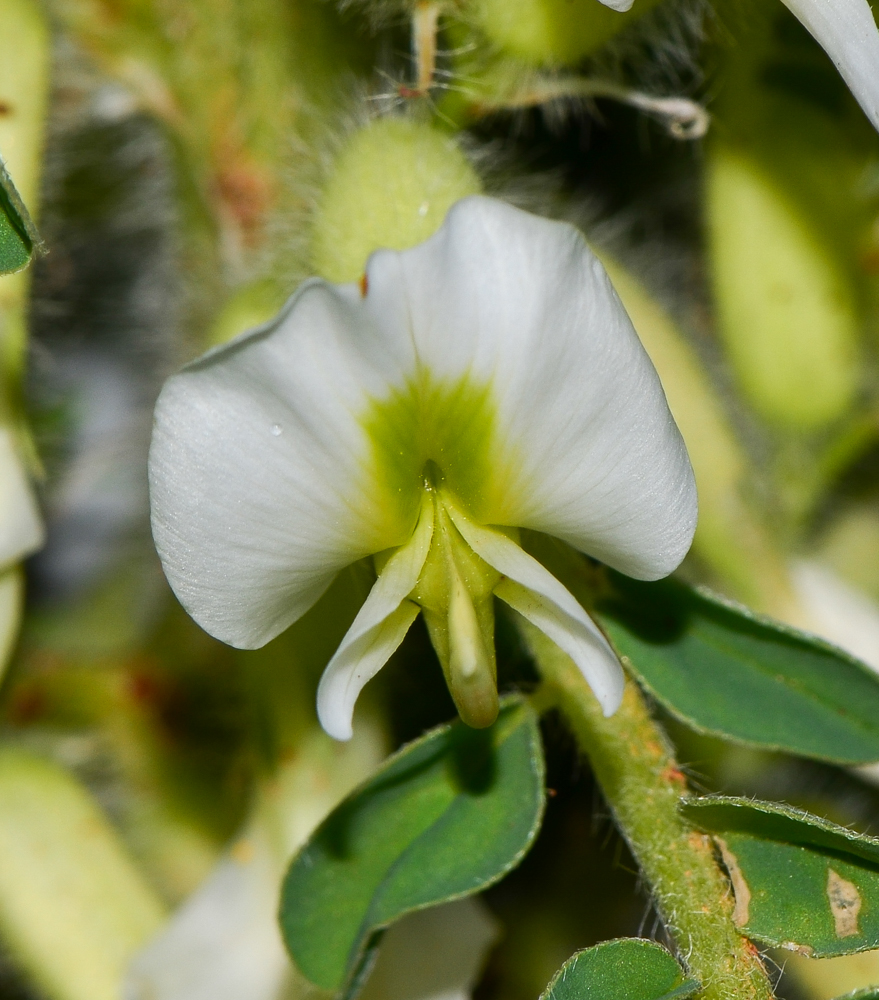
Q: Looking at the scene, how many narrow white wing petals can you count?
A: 2